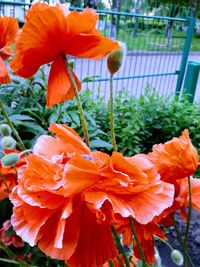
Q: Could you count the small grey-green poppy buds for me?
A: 5